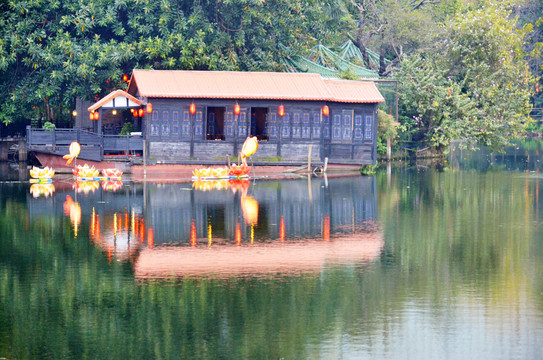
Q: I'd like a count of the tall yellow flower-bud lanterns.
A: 2